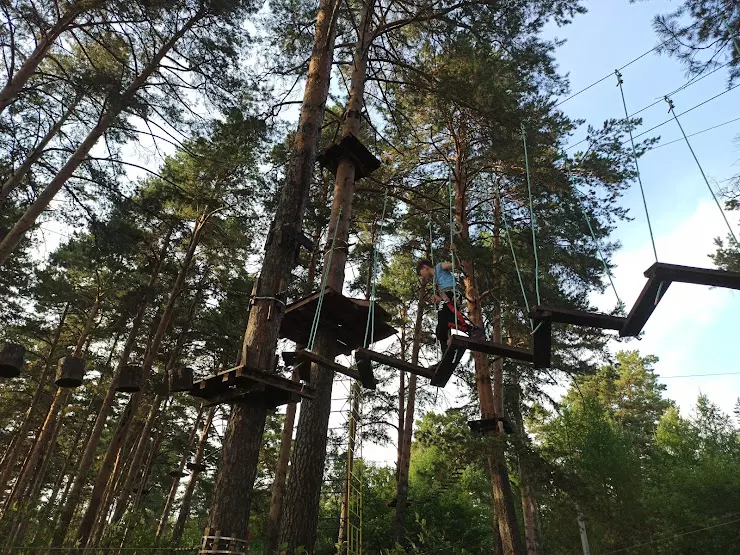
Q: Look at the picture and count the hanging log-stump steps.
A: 4